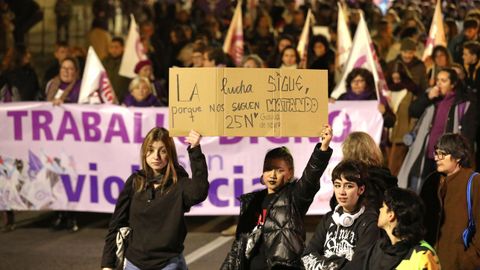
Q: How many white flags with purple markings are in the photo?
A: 7